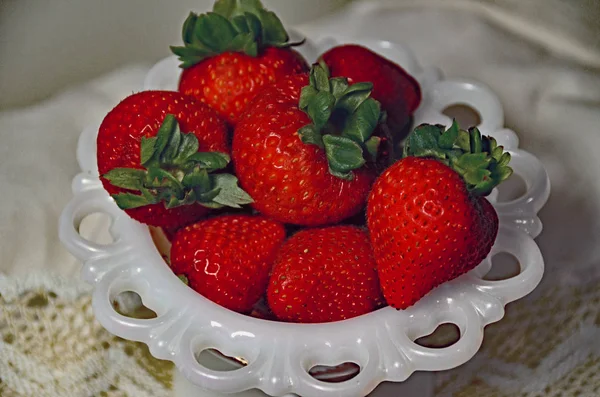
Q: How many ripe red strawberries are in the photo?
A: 7